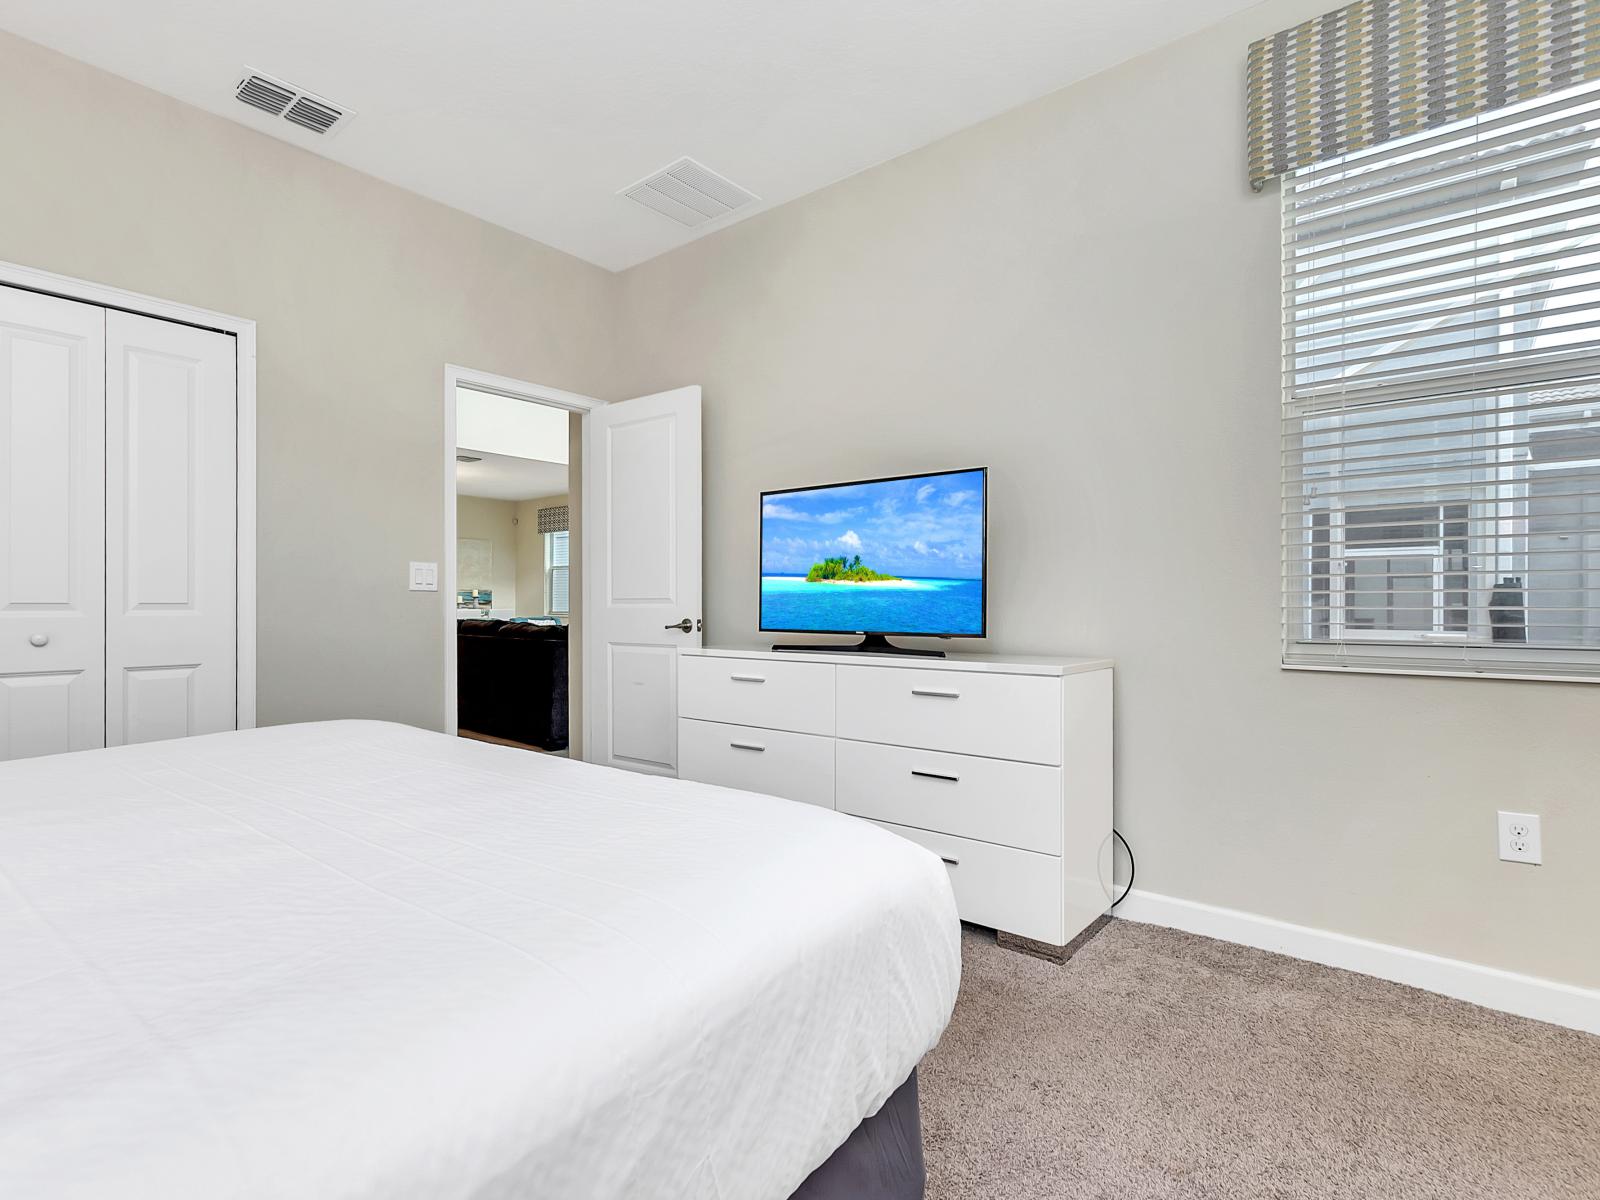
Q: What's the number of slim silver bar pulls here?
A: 5